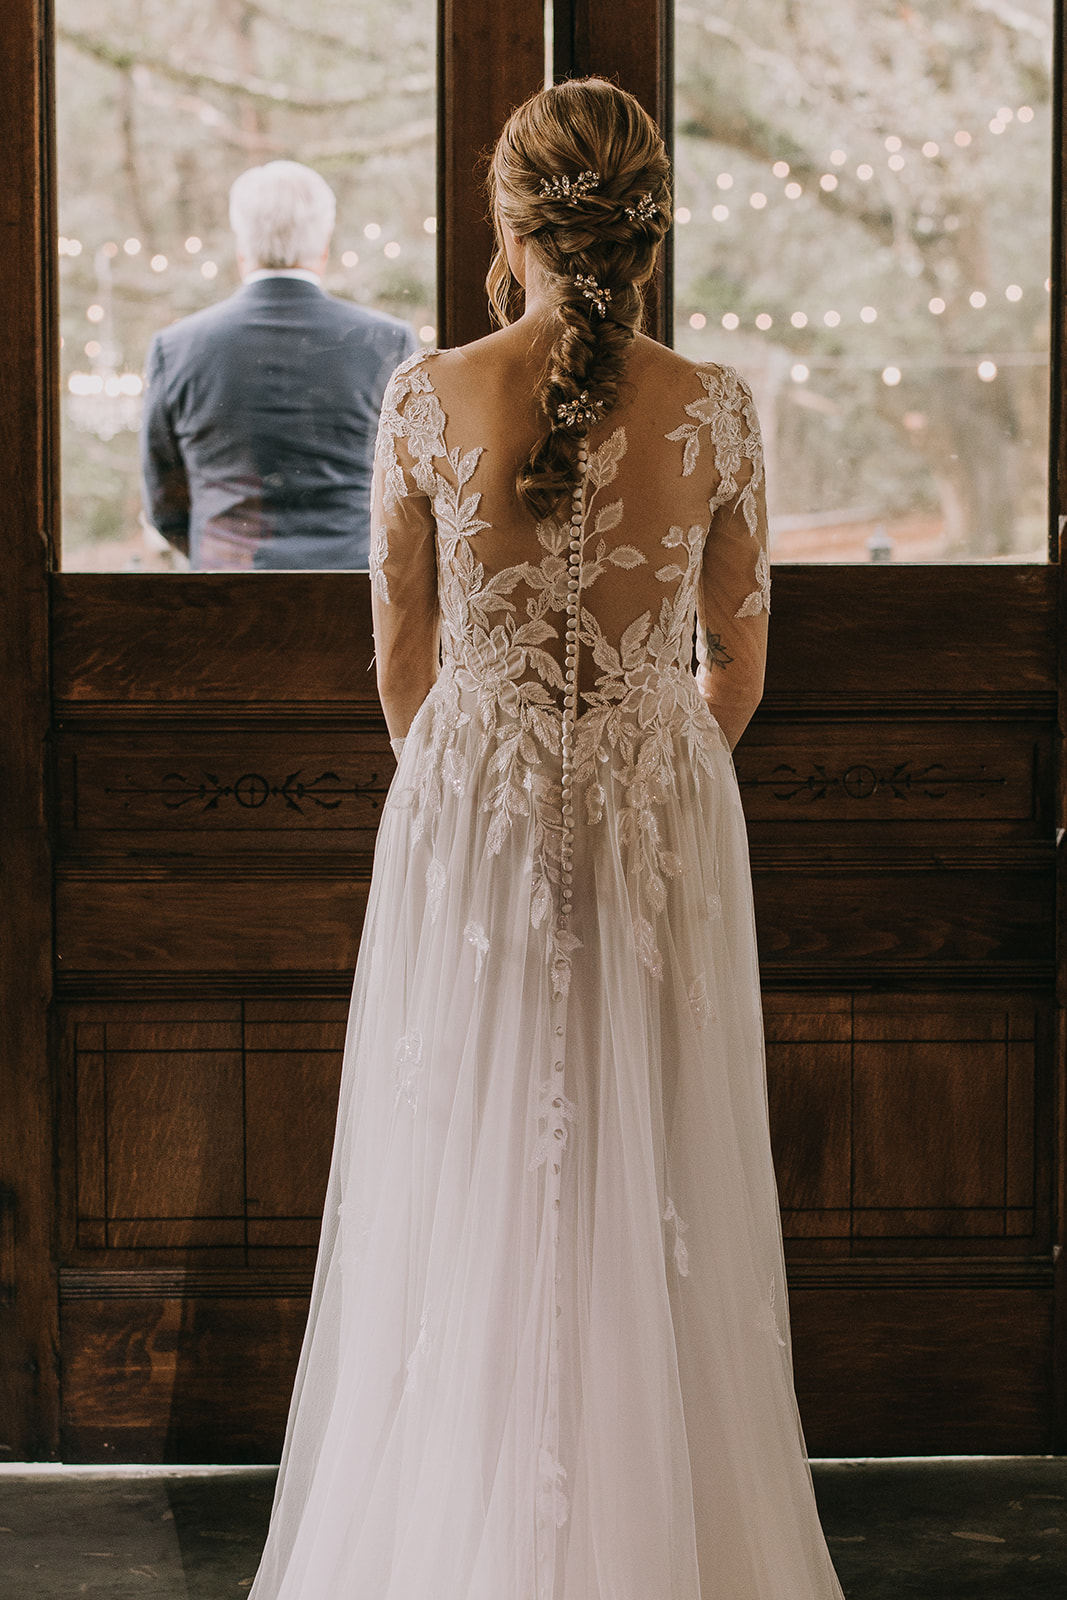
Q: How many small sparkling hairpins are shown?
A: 4